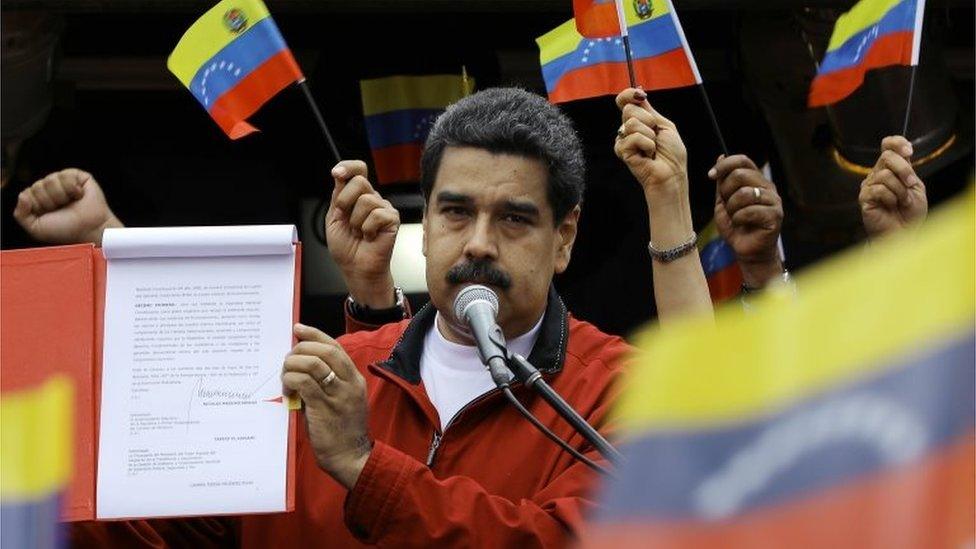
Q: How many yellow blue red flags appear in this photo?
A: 8